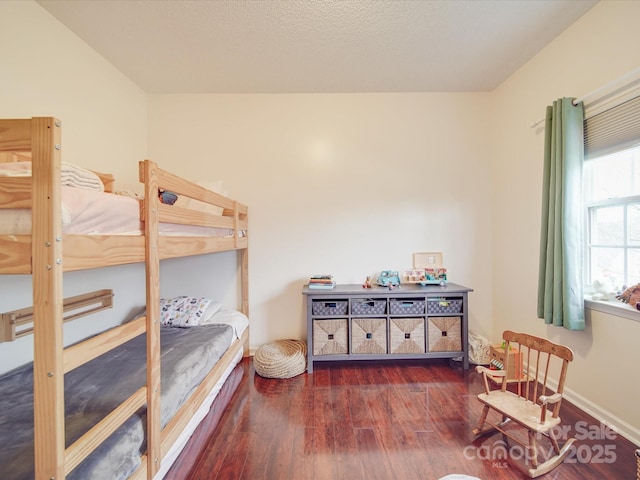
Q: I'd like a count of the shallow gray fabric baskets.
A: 4